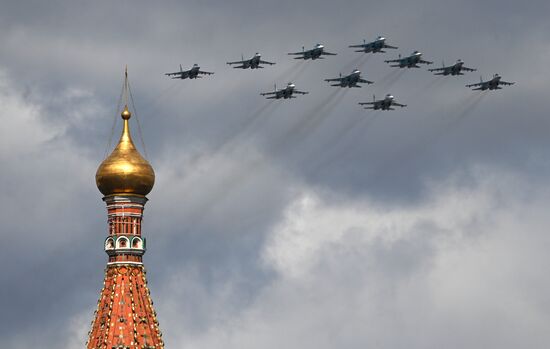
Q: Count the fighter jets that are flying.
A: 10